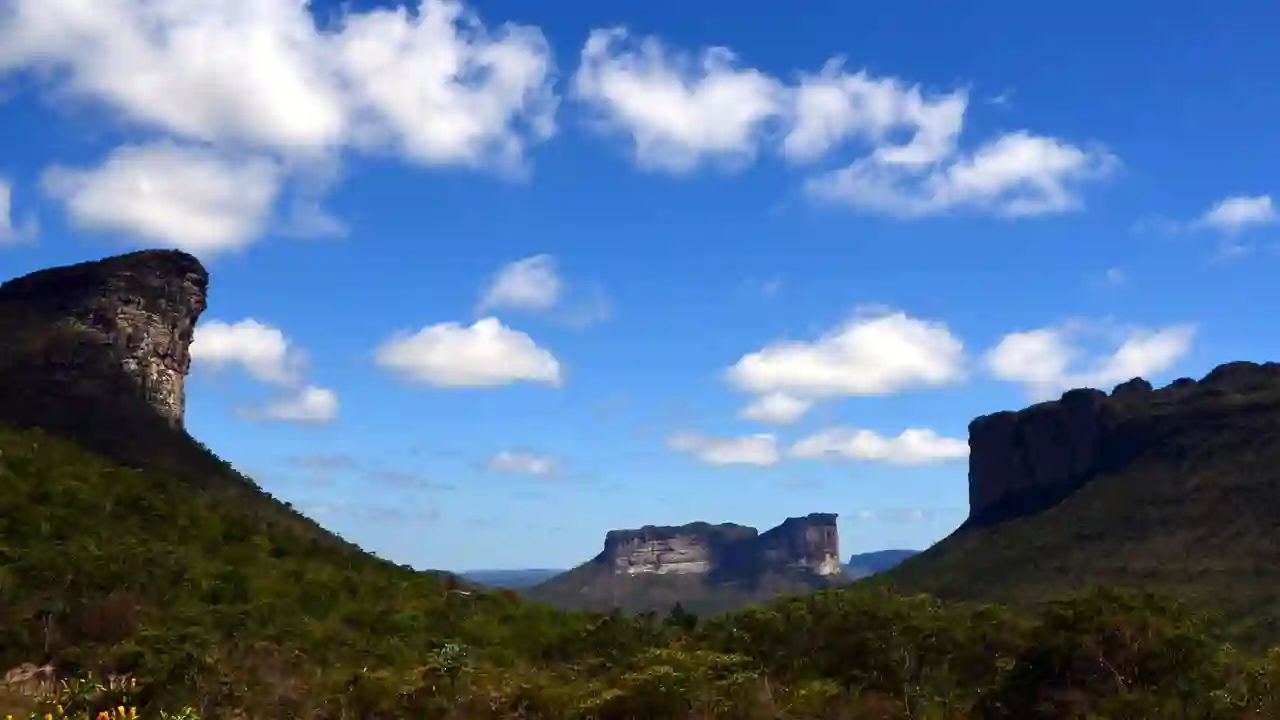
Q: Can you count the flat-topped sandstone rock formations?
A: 3